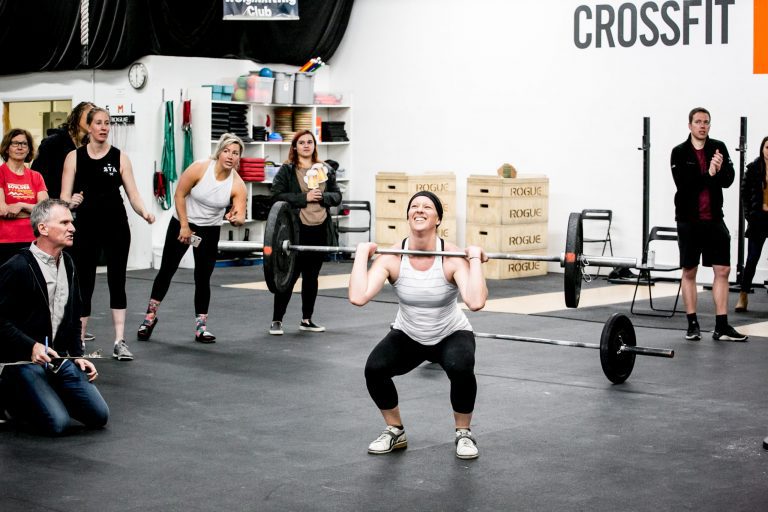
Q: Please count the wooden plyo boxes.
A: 8